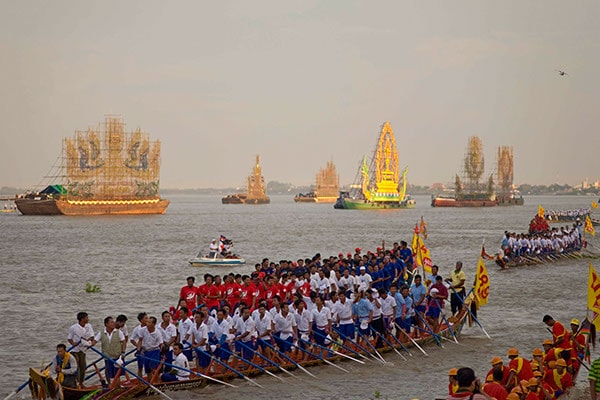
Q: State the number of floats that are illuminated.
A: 1